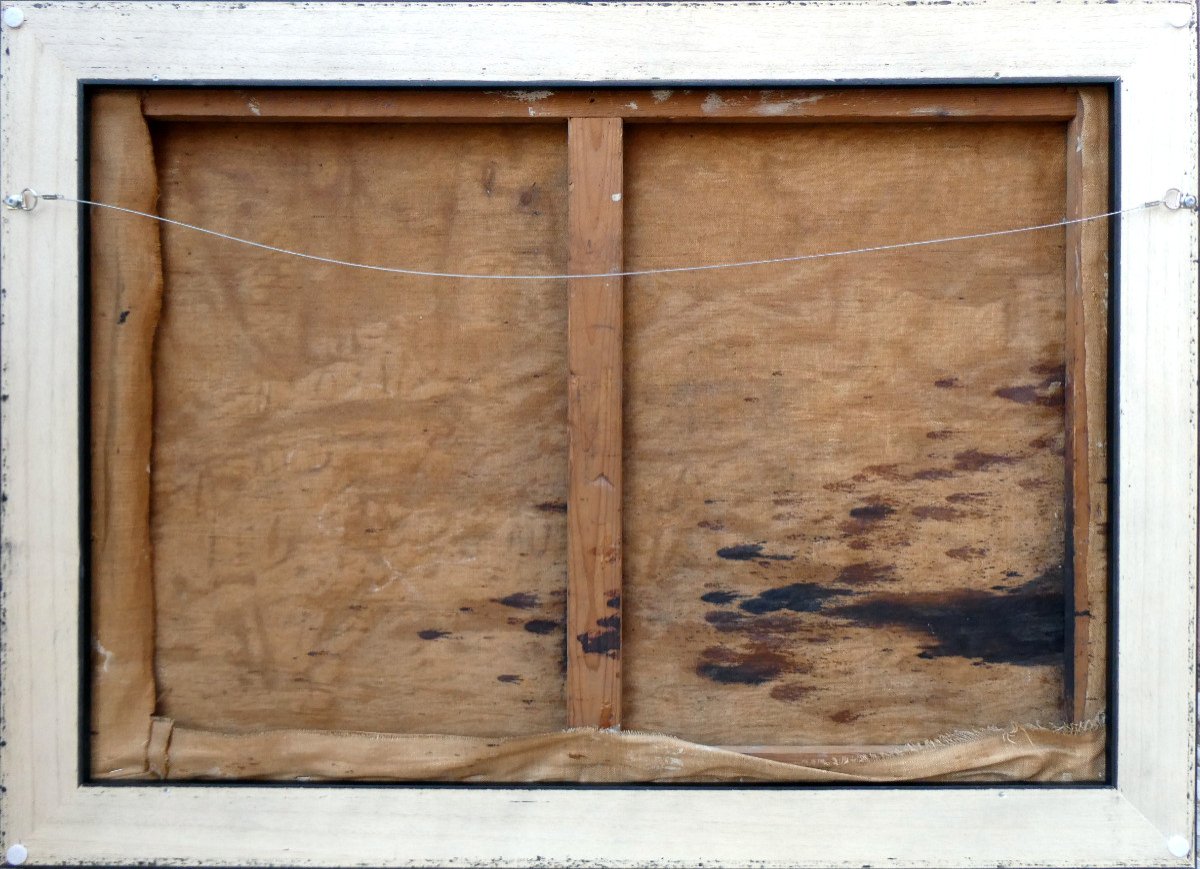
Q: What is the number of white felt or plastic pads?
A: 4